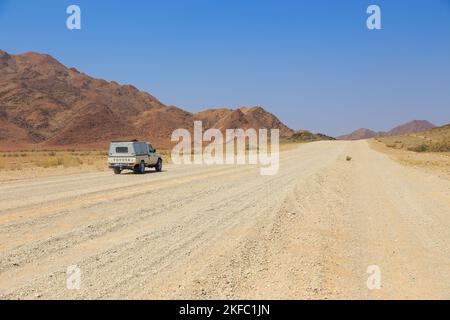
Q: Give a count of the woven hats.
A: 0